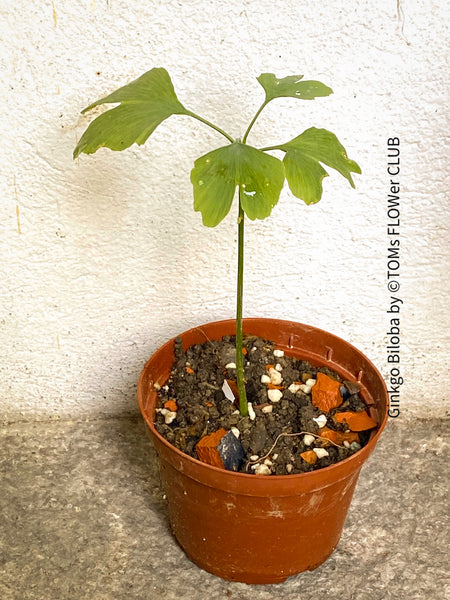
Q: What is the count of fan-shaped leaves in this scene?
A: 4